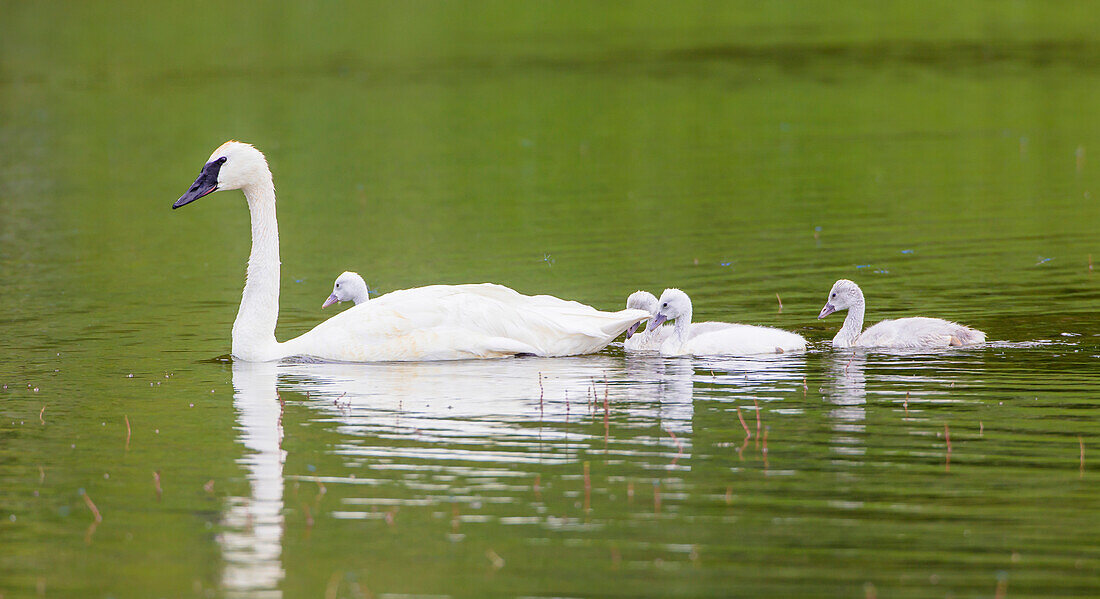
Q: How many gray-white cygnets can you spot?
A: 4